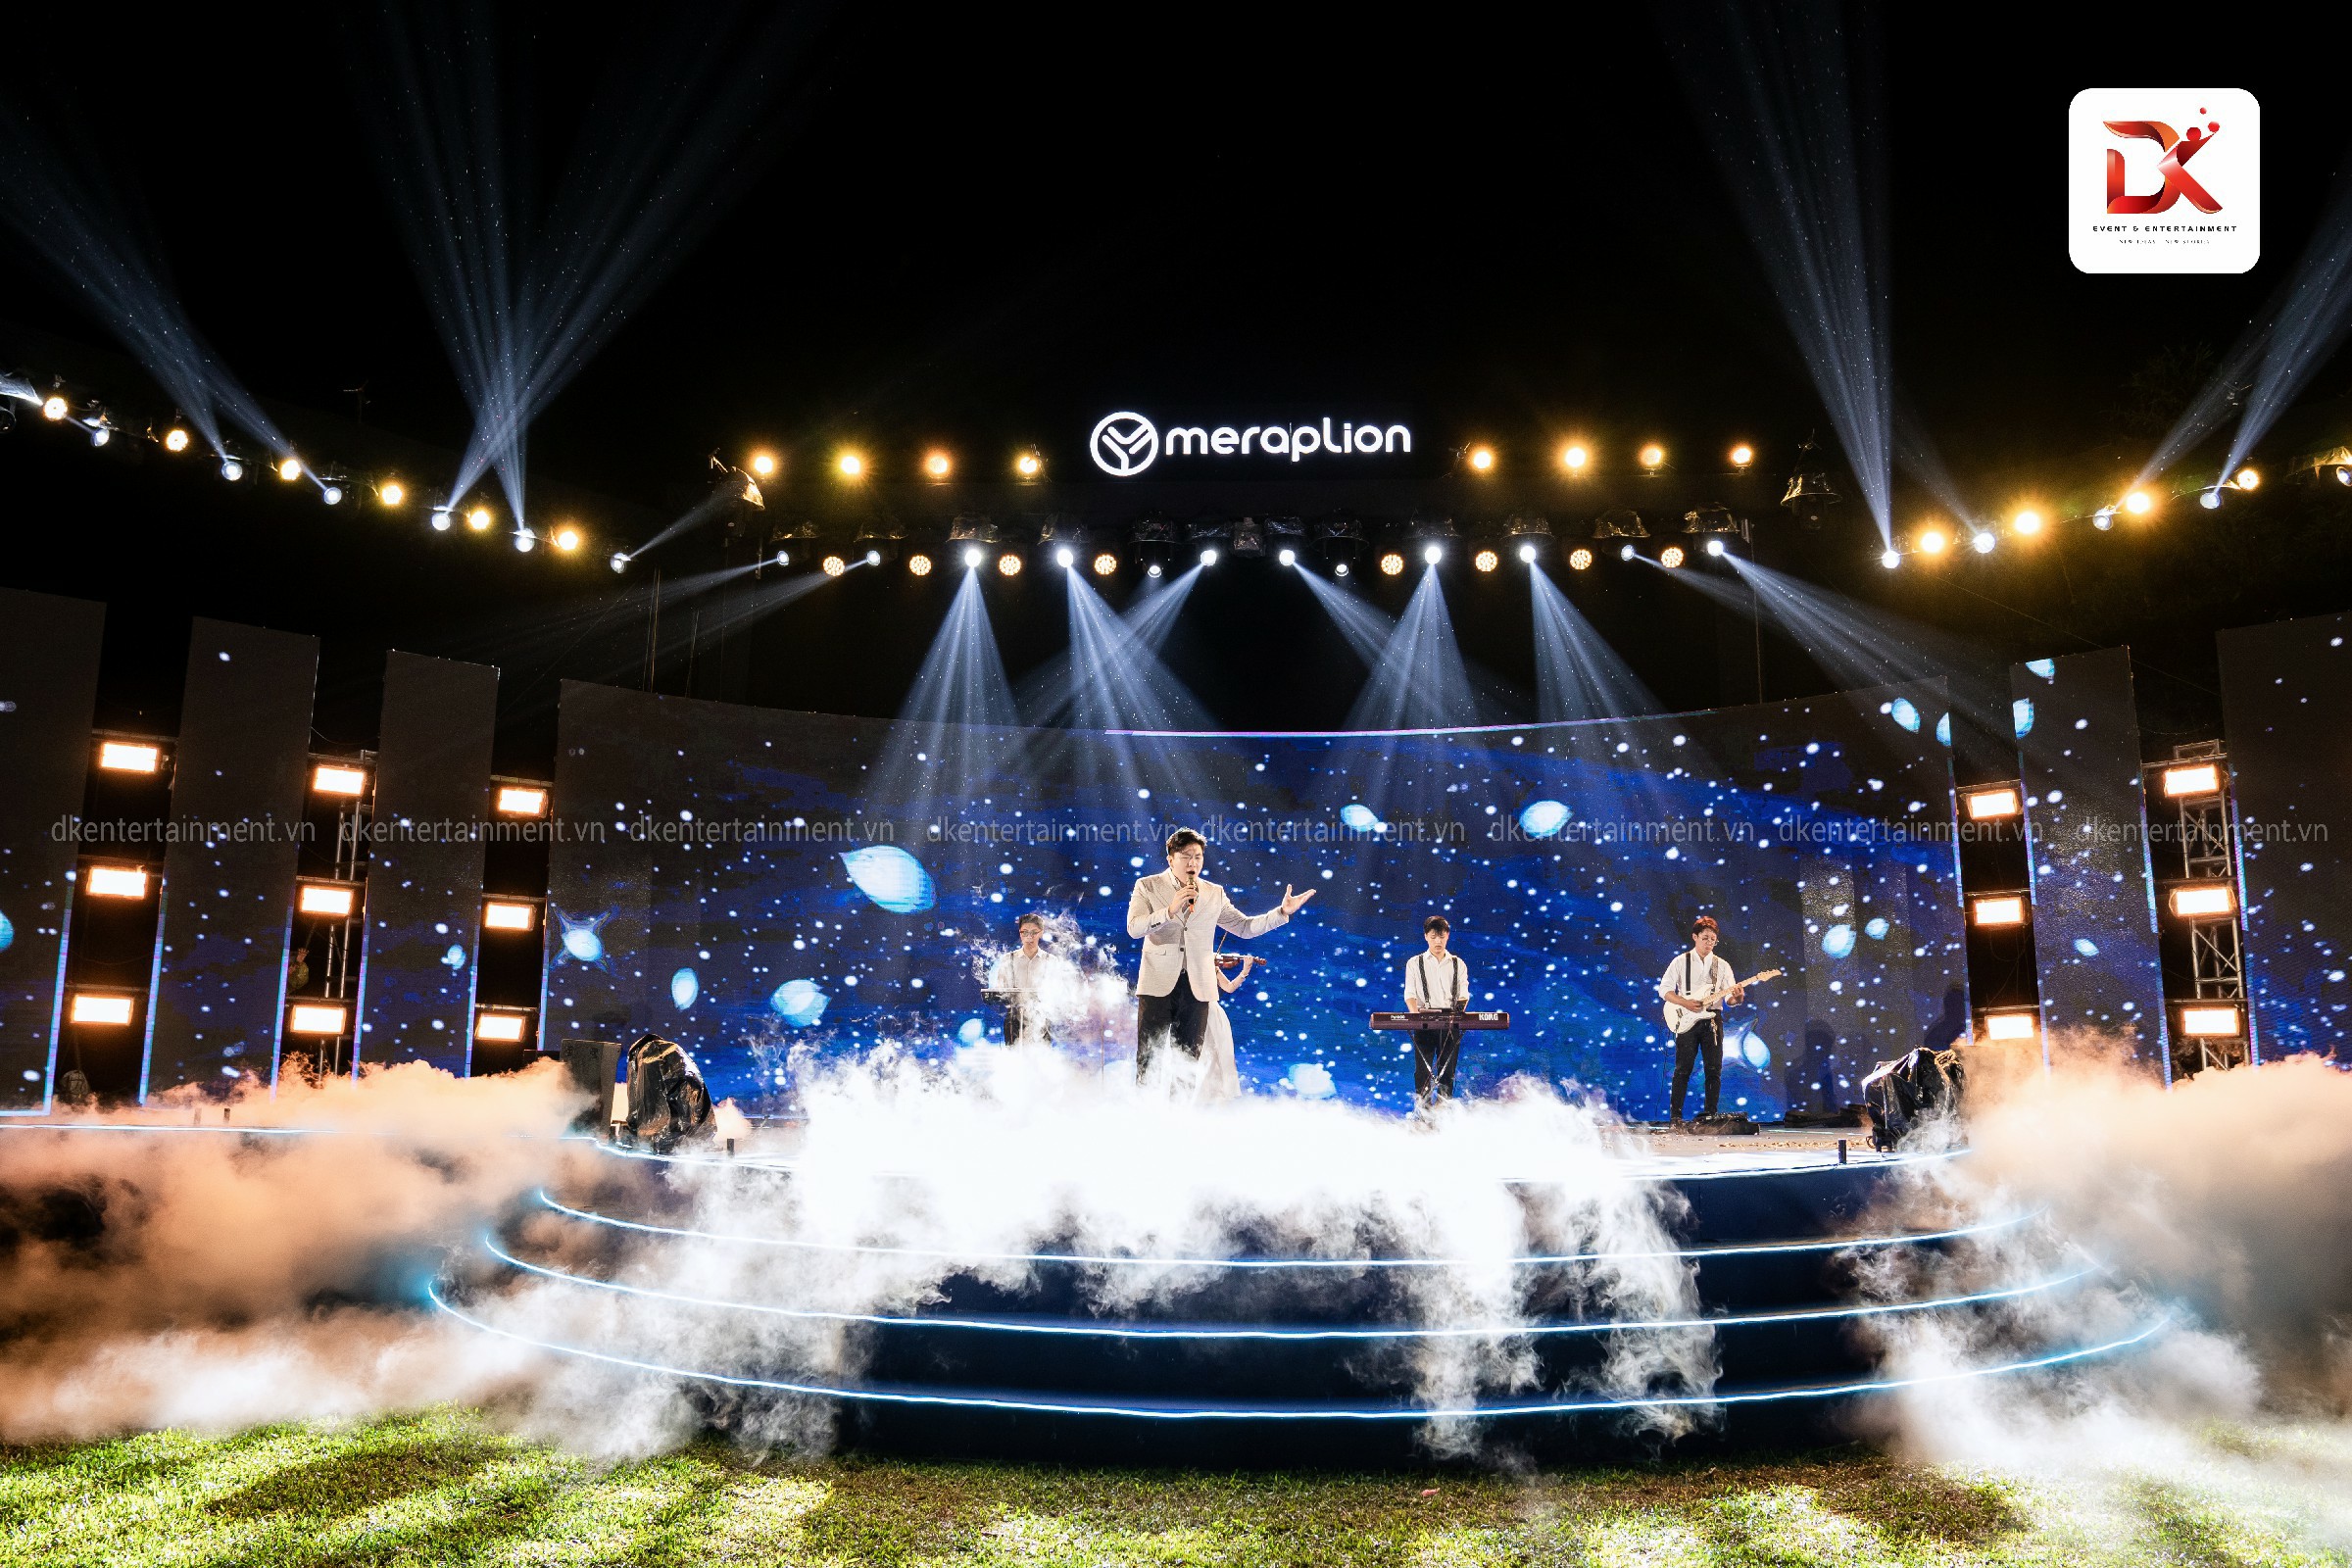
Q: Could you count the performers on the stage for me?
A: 5